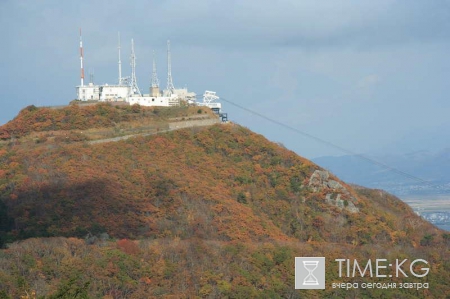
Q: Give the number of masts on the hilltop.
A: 5